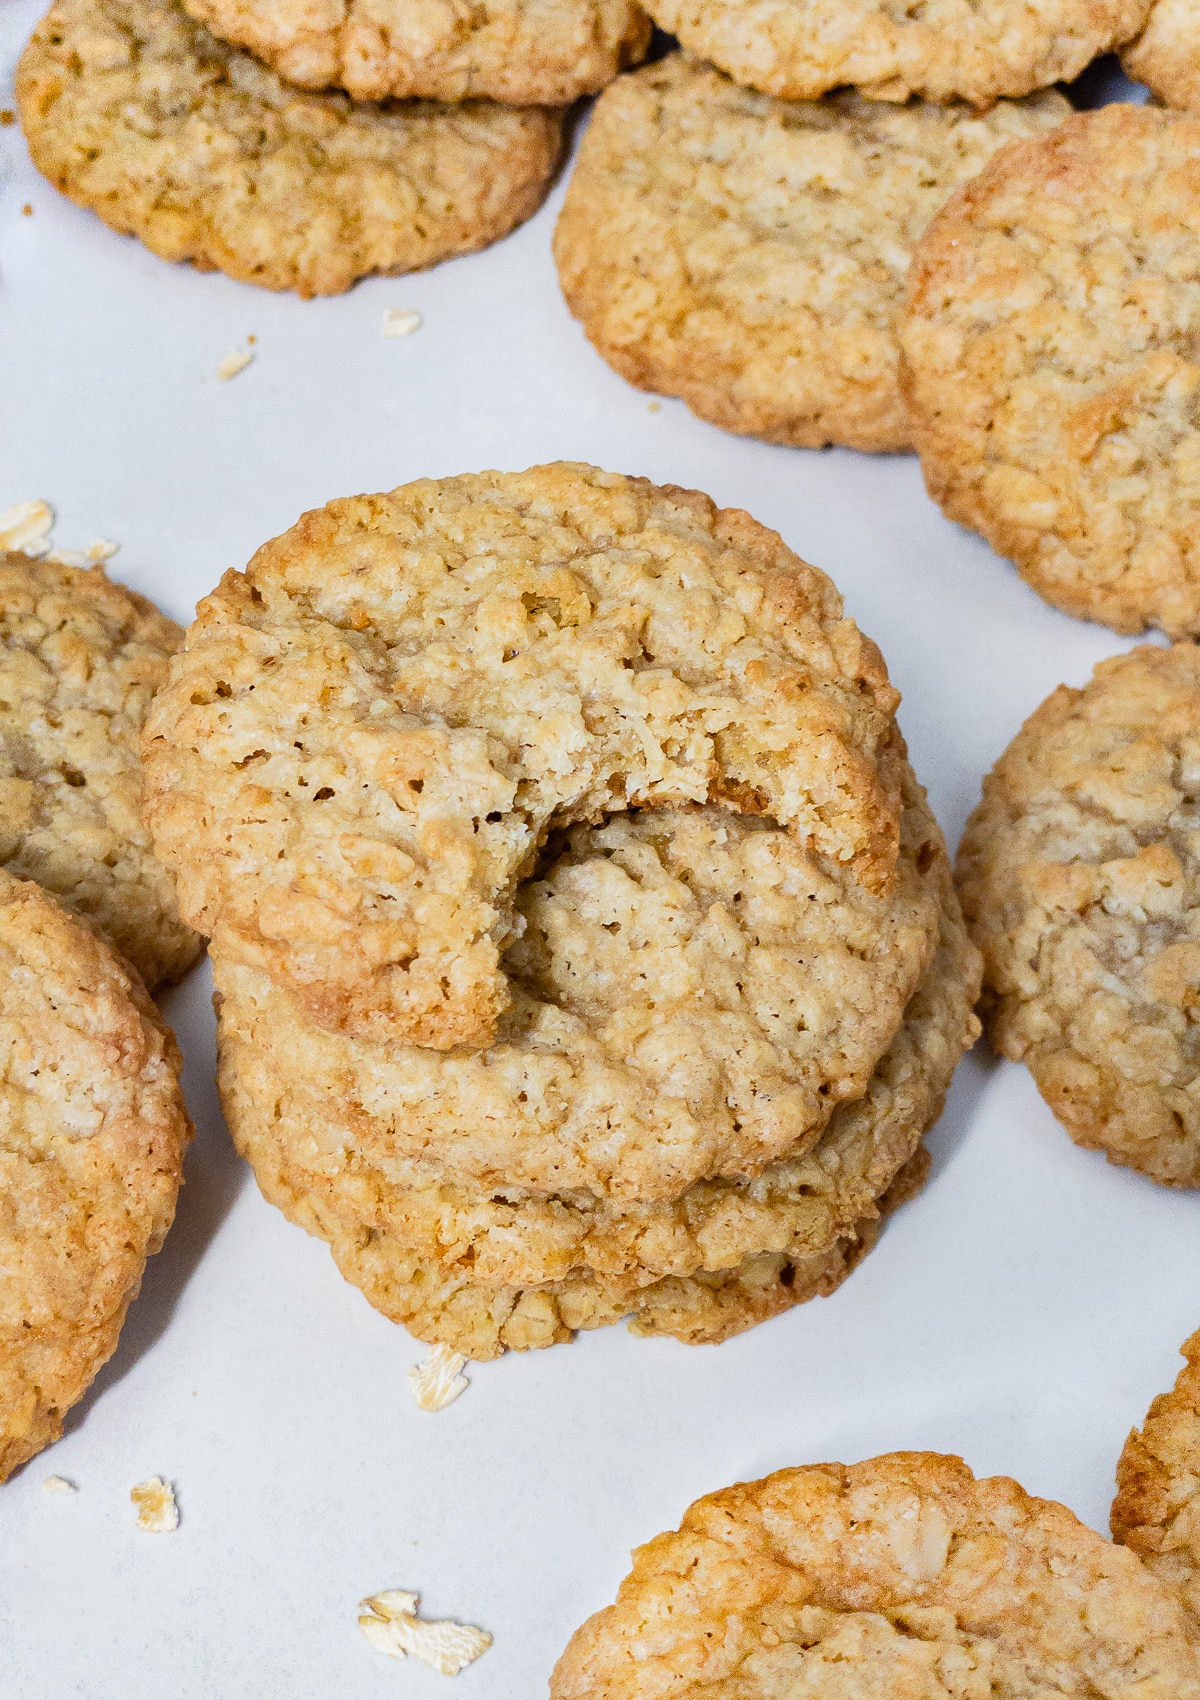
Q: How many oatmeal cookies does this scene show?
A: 15